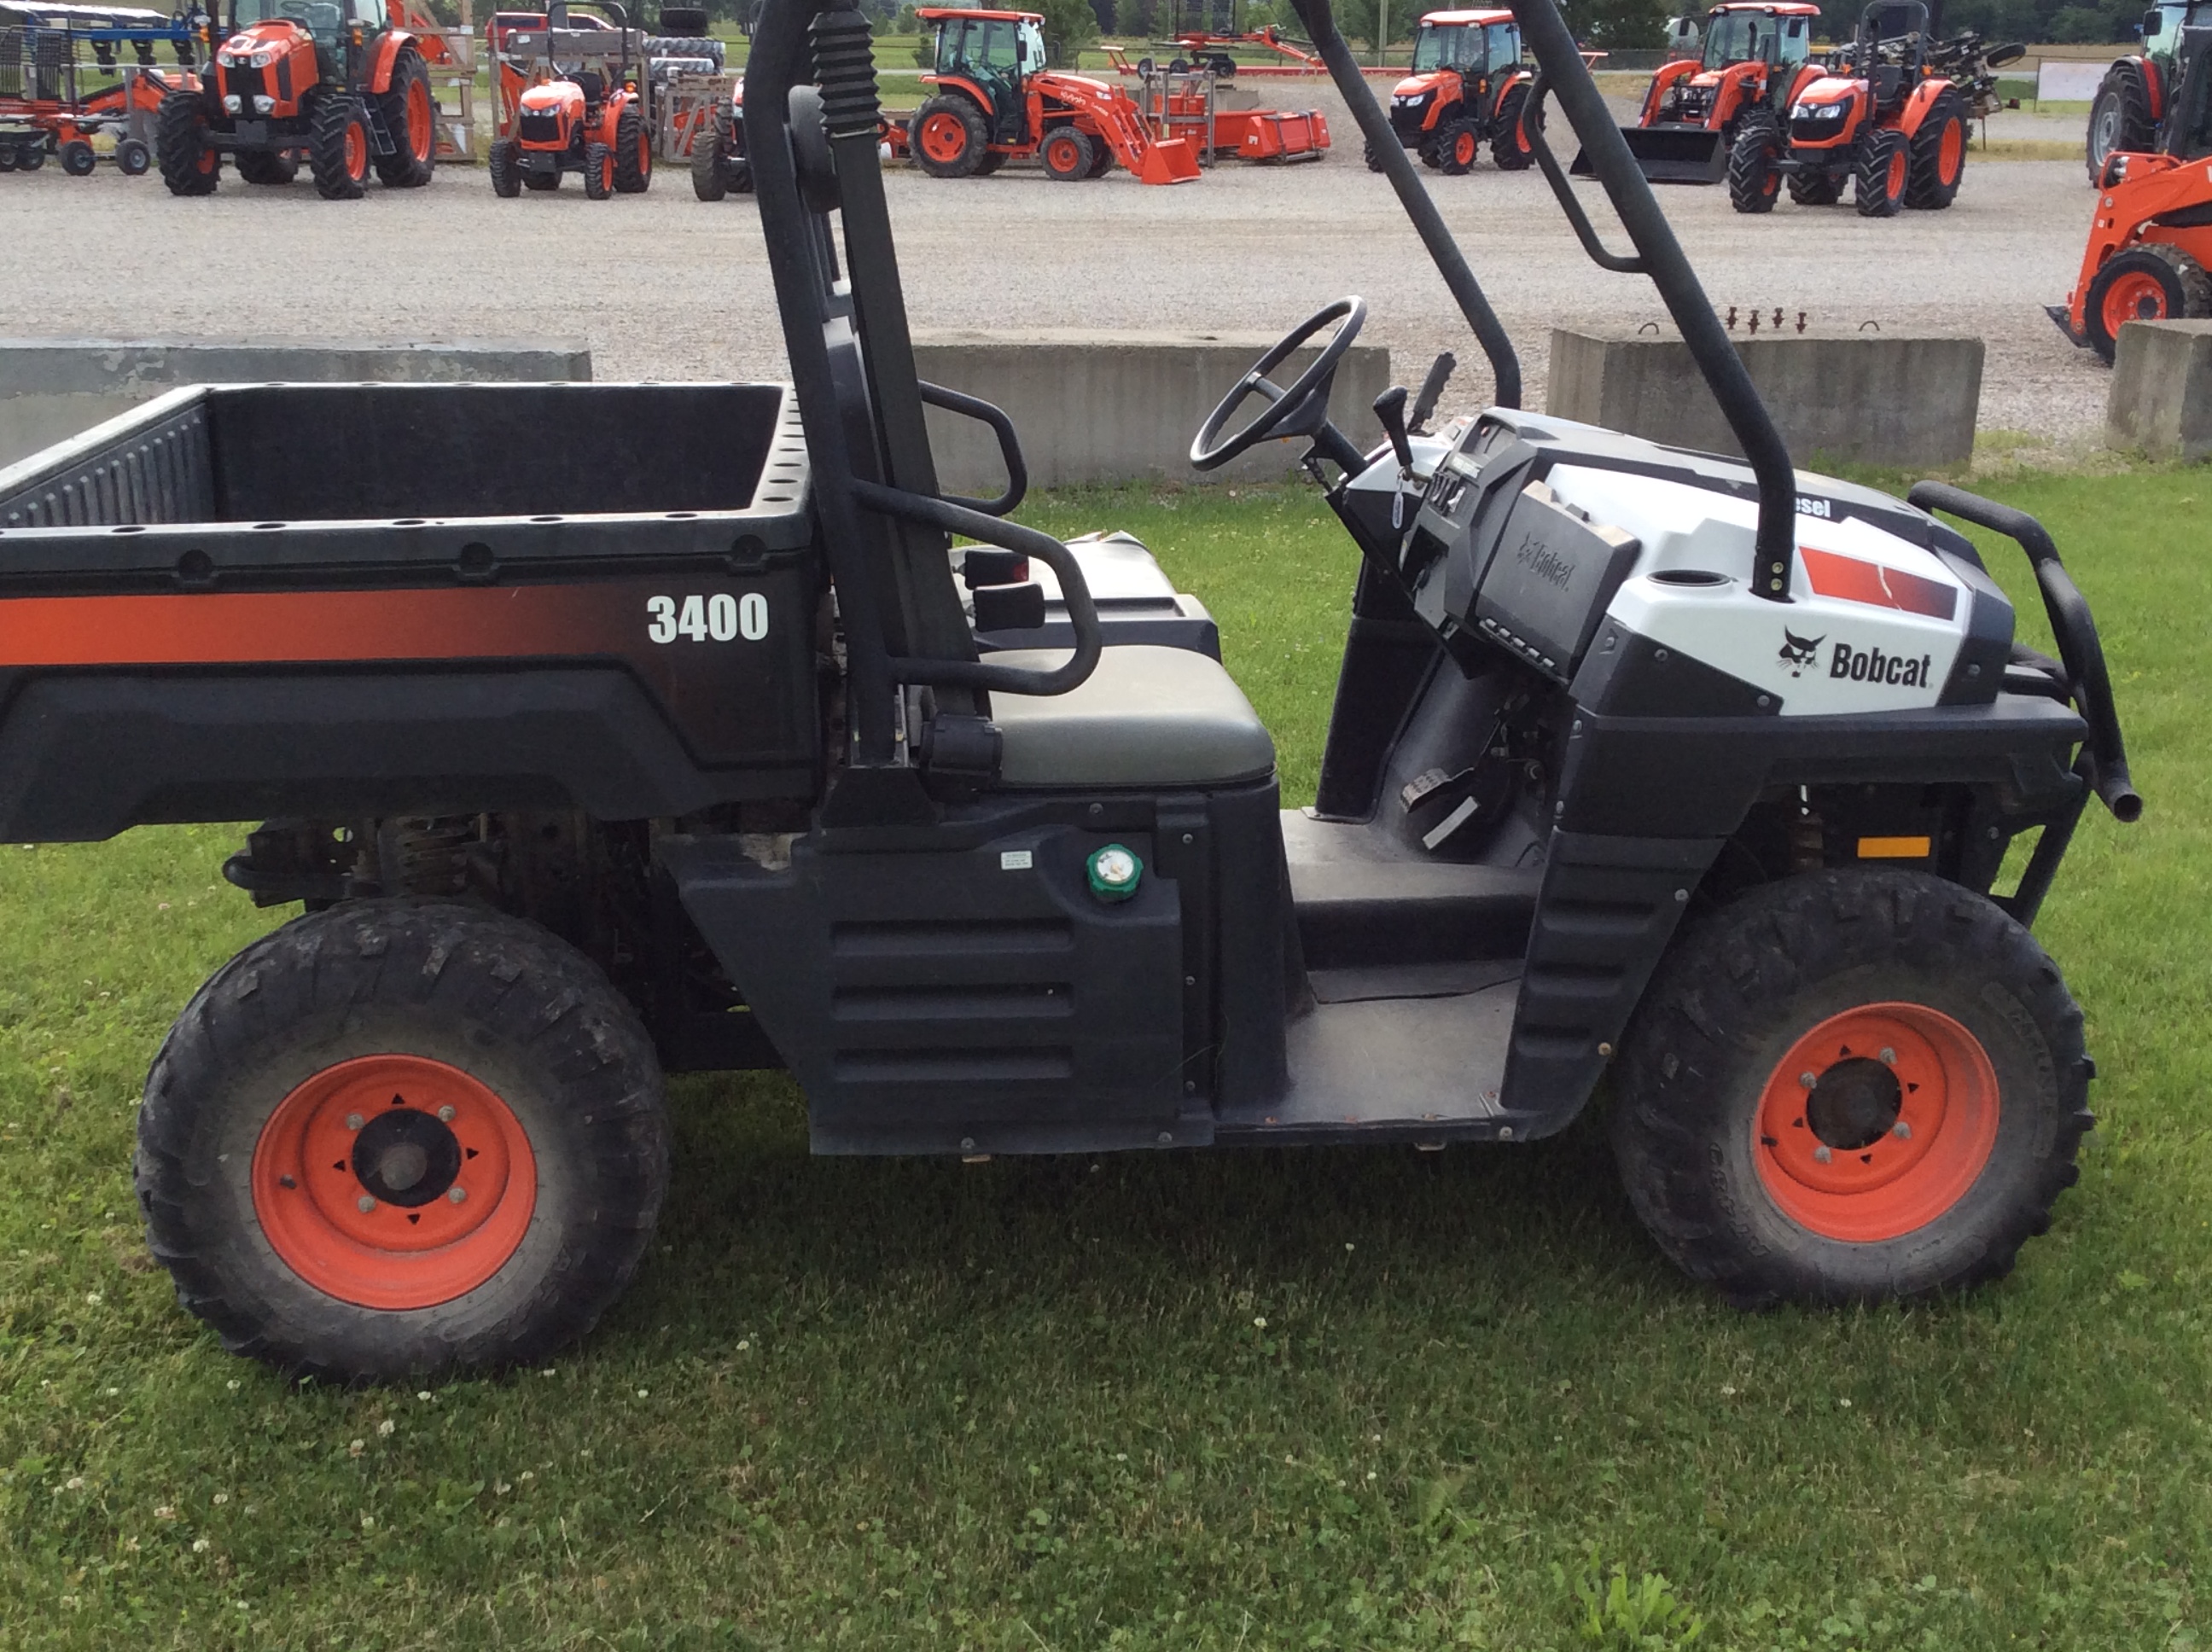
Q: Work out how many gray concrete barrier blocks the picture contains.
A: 4